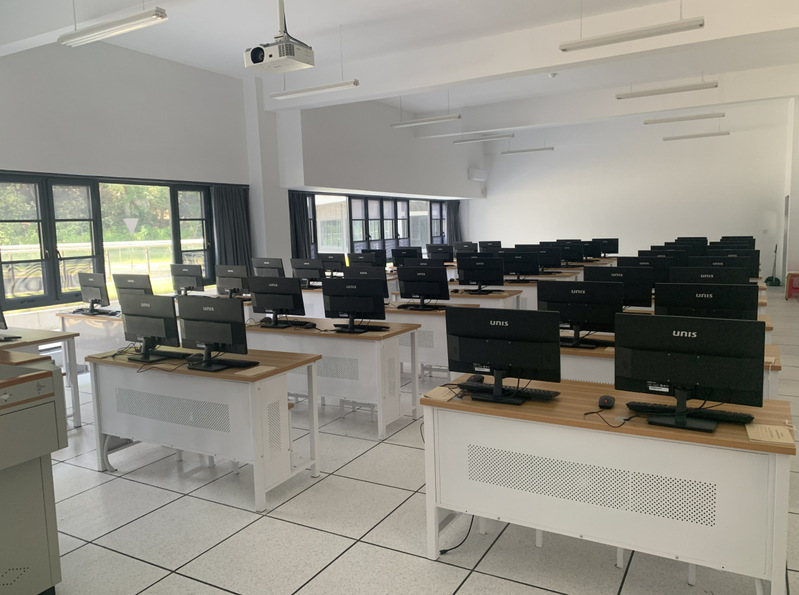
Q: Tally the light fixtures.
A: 9